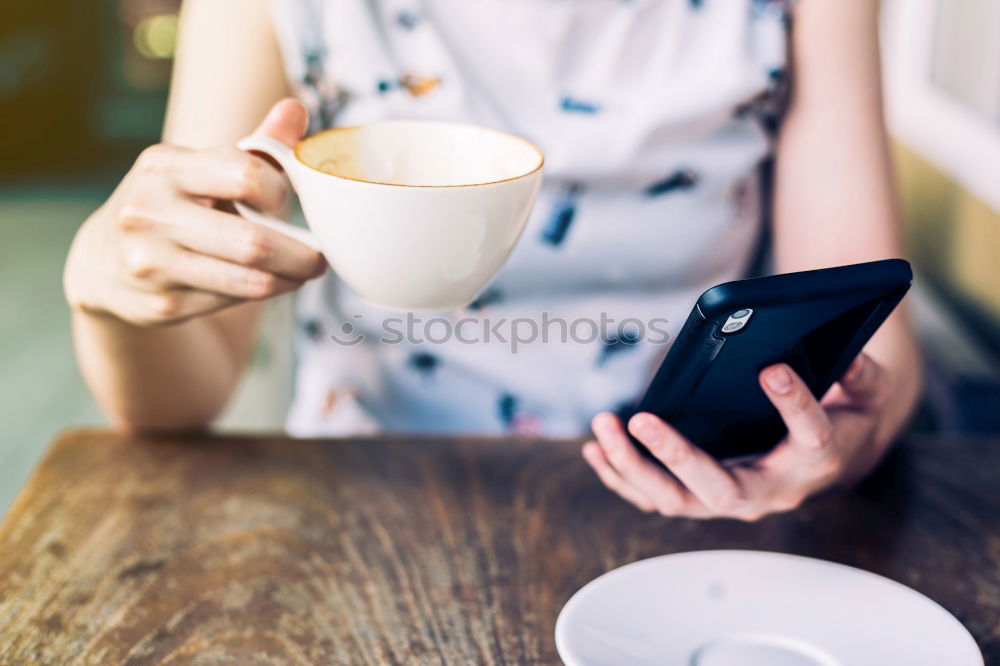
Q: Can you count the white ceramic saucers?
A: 1